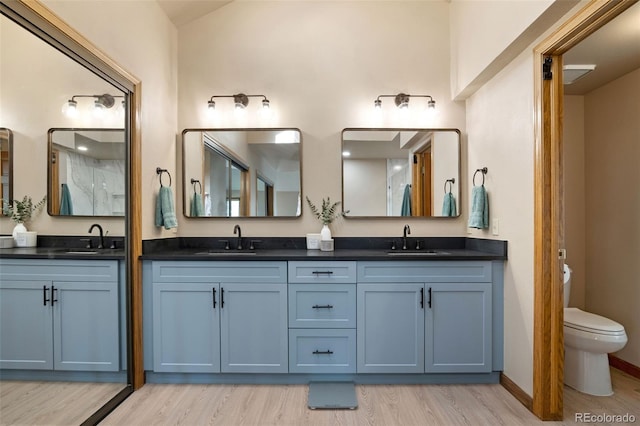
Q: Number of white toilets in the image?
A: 1